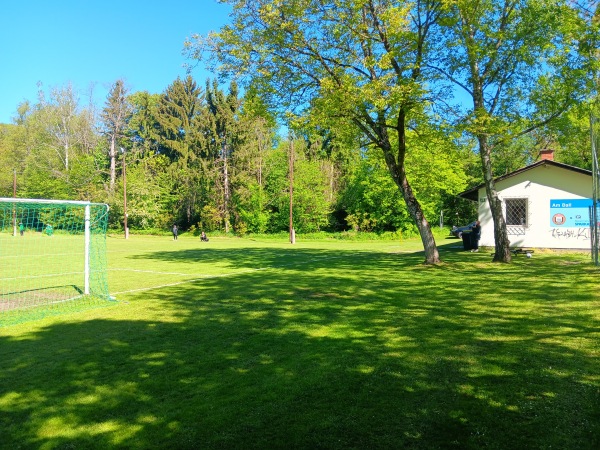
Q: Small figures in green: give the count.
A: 2